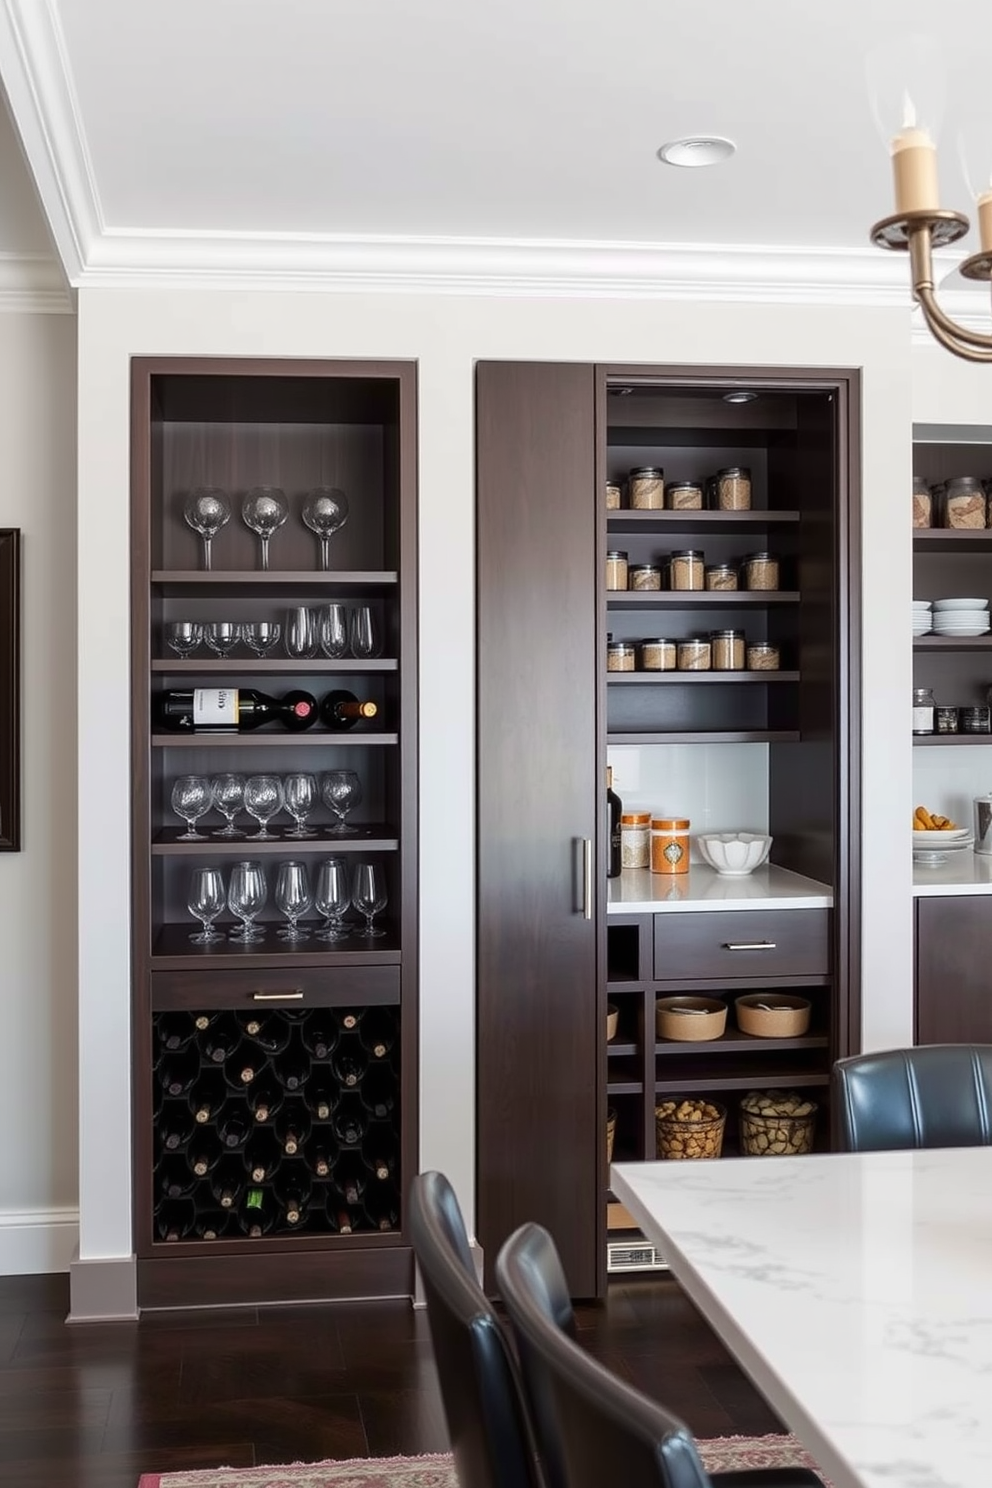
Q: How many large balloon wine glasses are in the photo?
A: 3